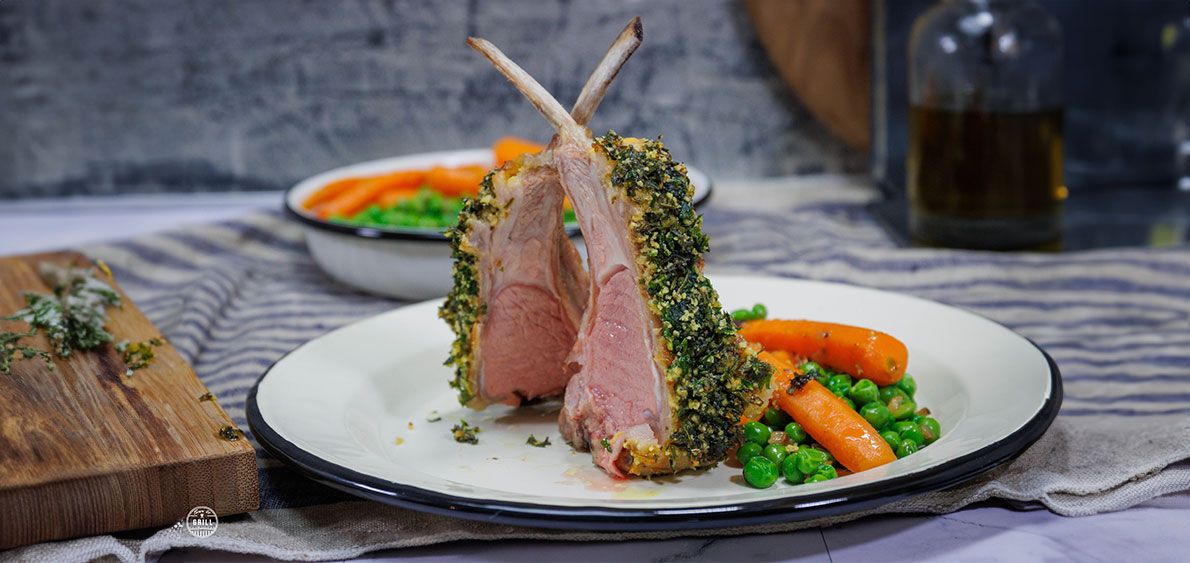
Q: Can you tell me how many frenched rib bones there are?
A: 2